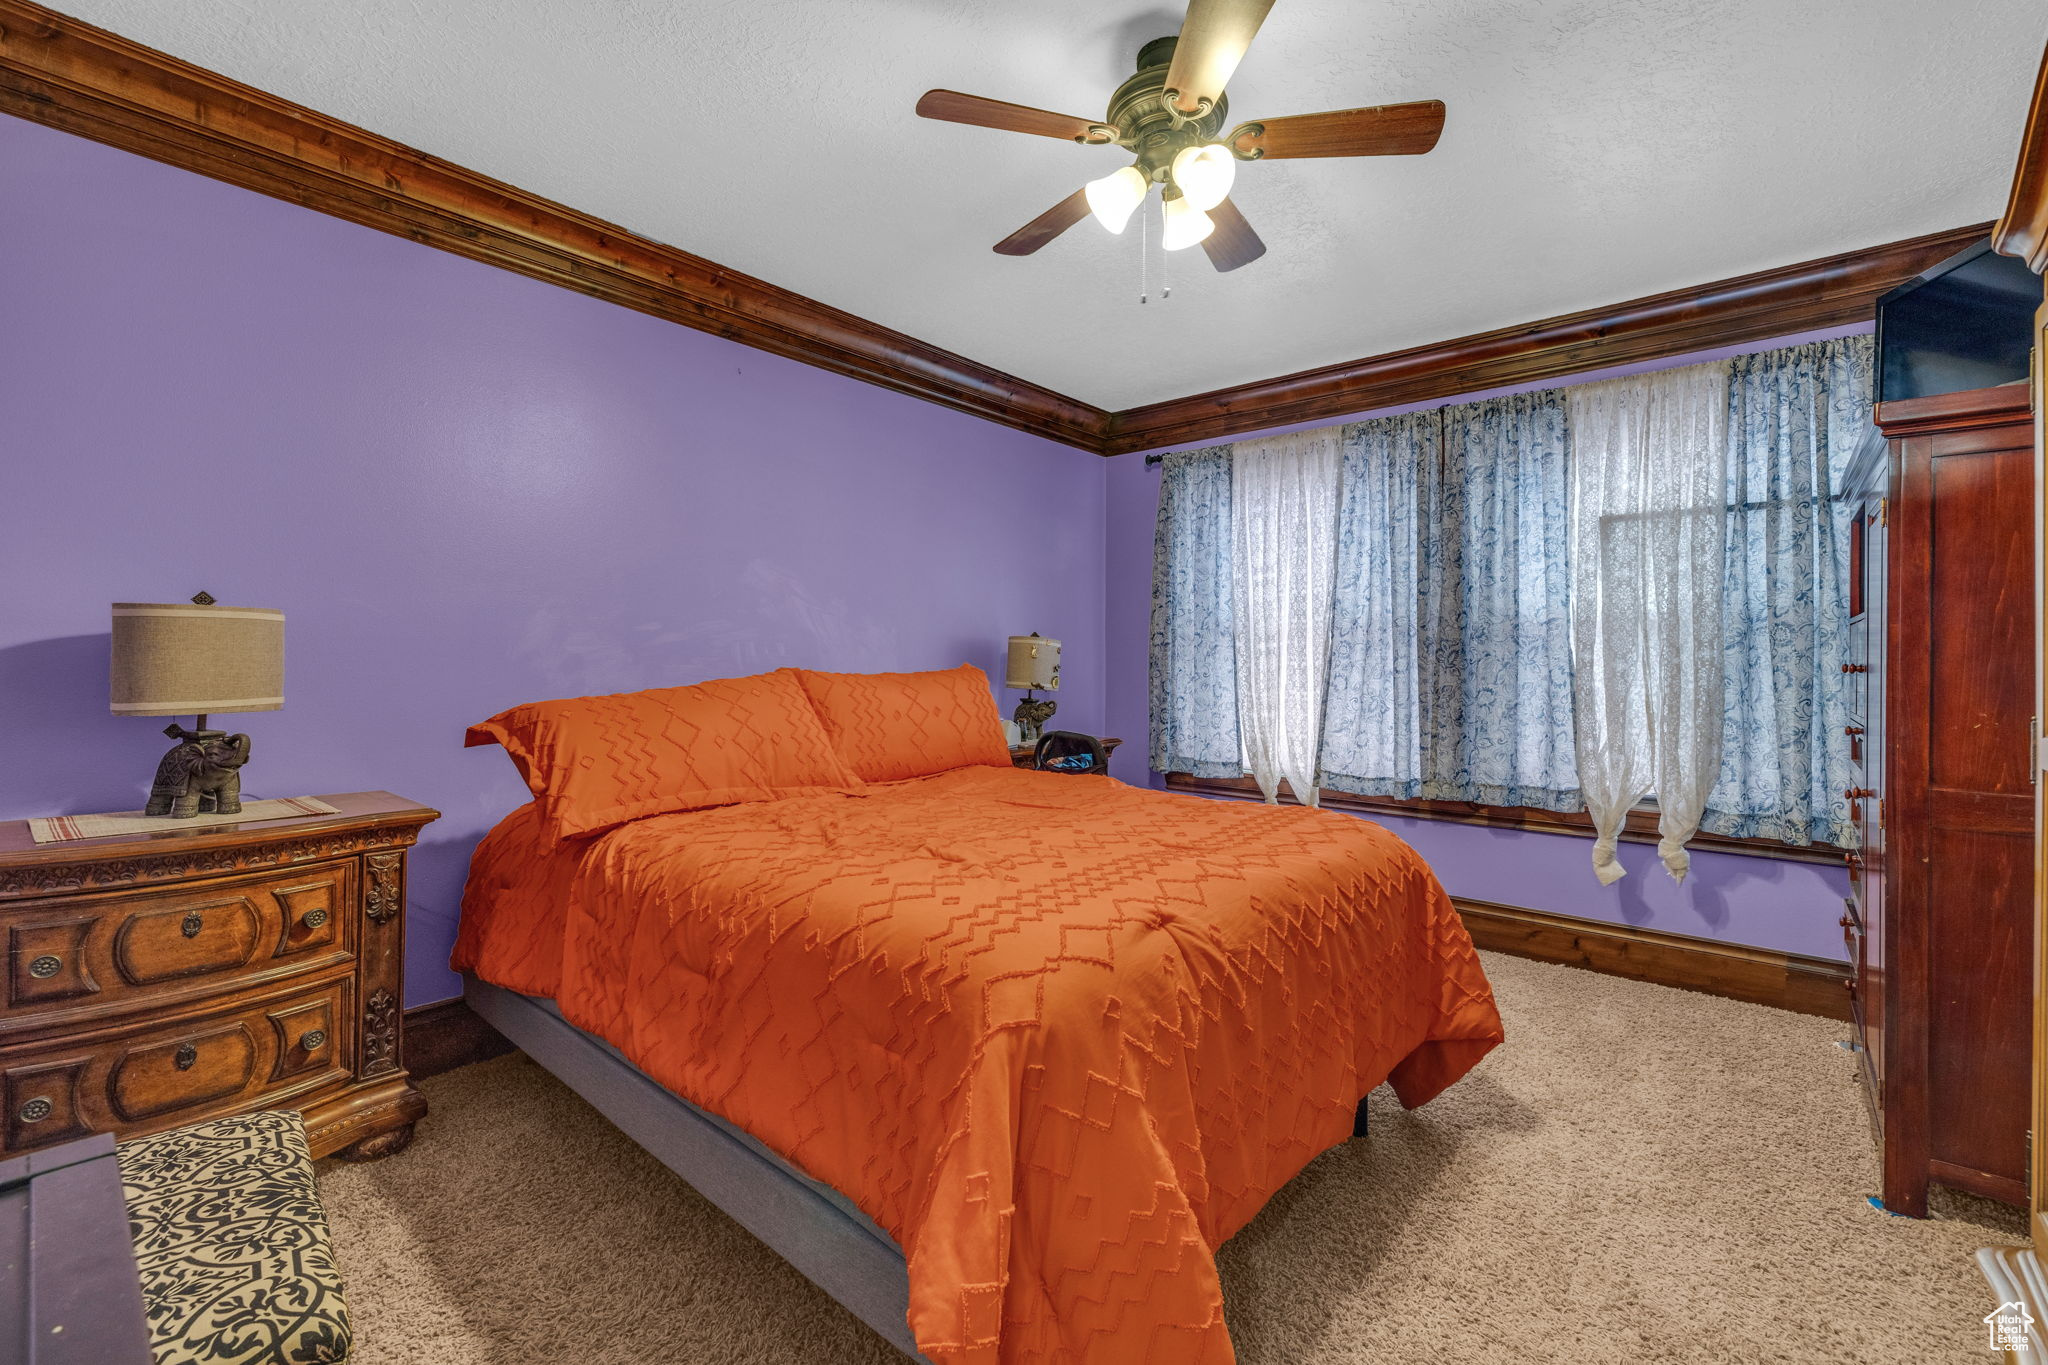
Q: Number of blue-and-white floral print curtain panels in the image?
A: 4